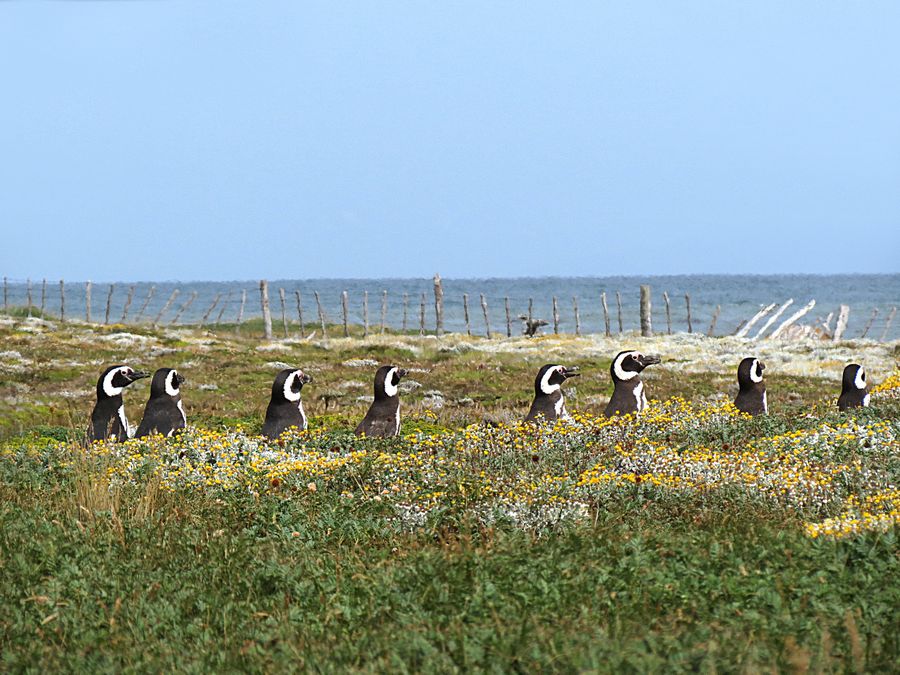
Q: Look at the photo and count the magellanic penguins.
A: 8